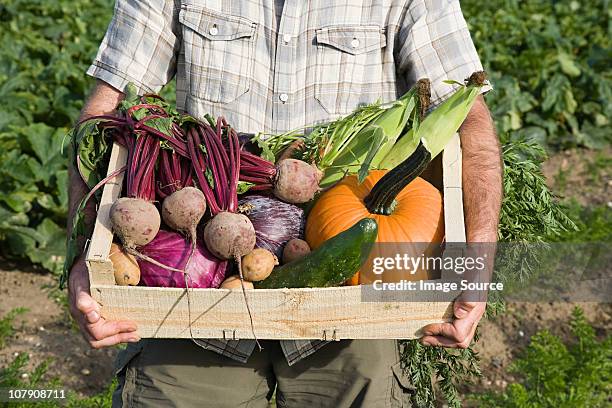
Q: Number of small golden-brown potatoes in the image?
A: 3